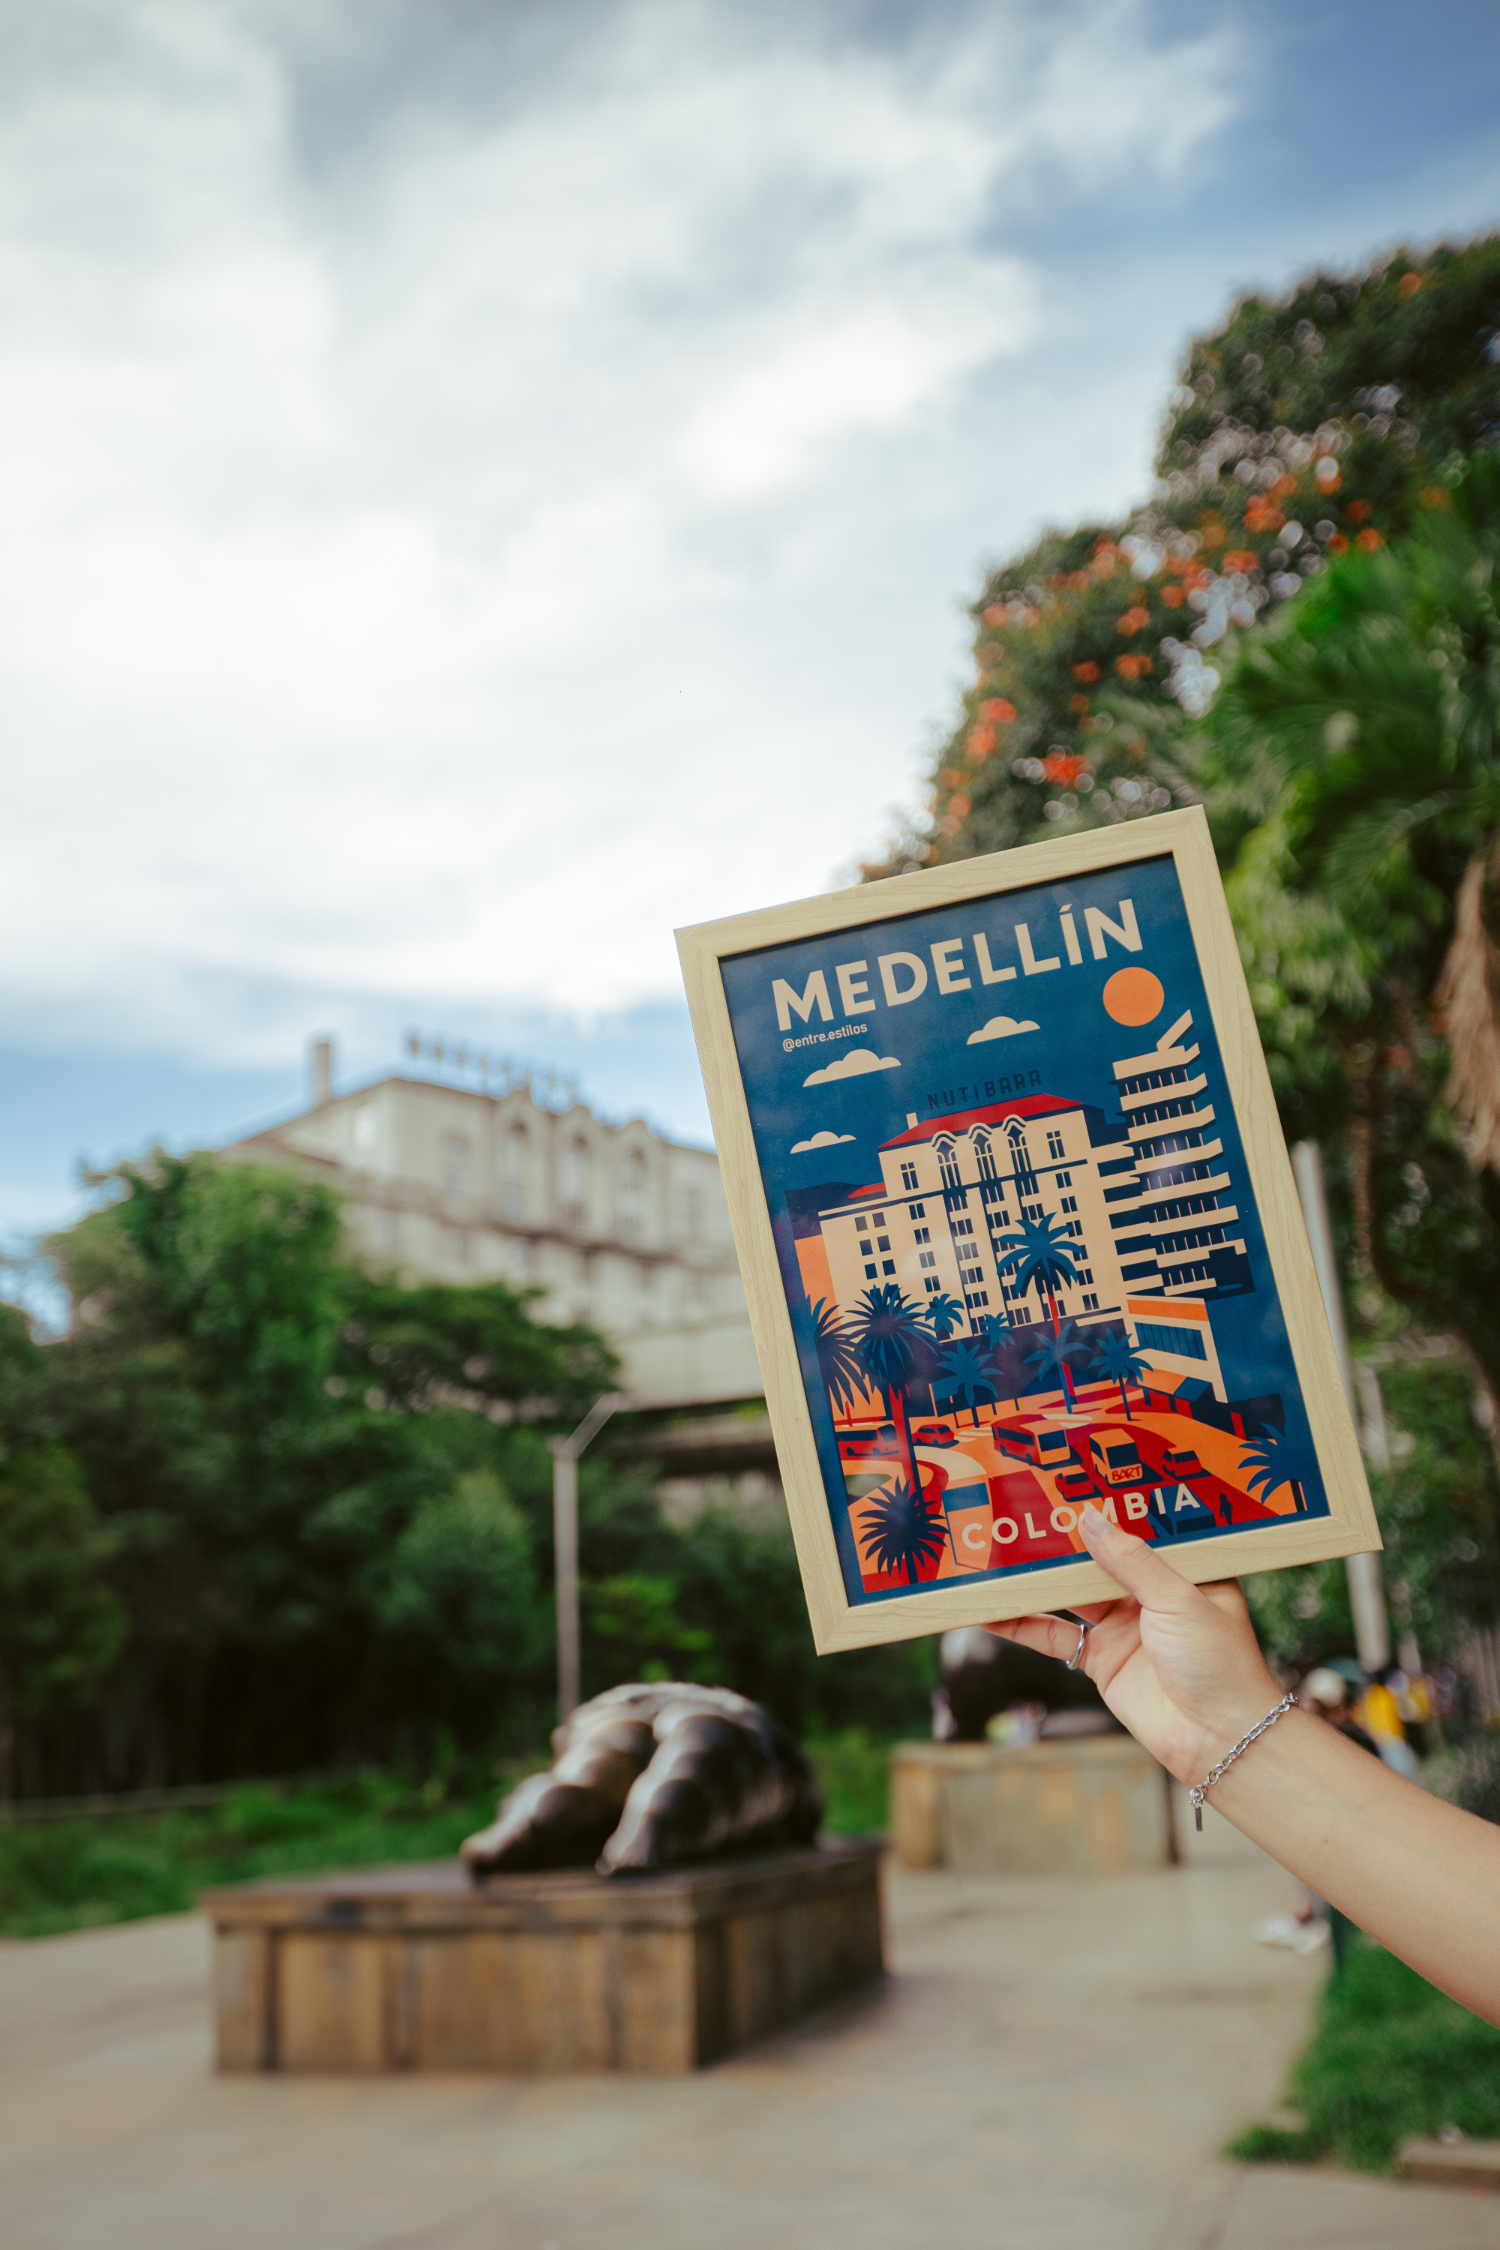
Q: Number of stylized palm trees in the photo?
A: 10